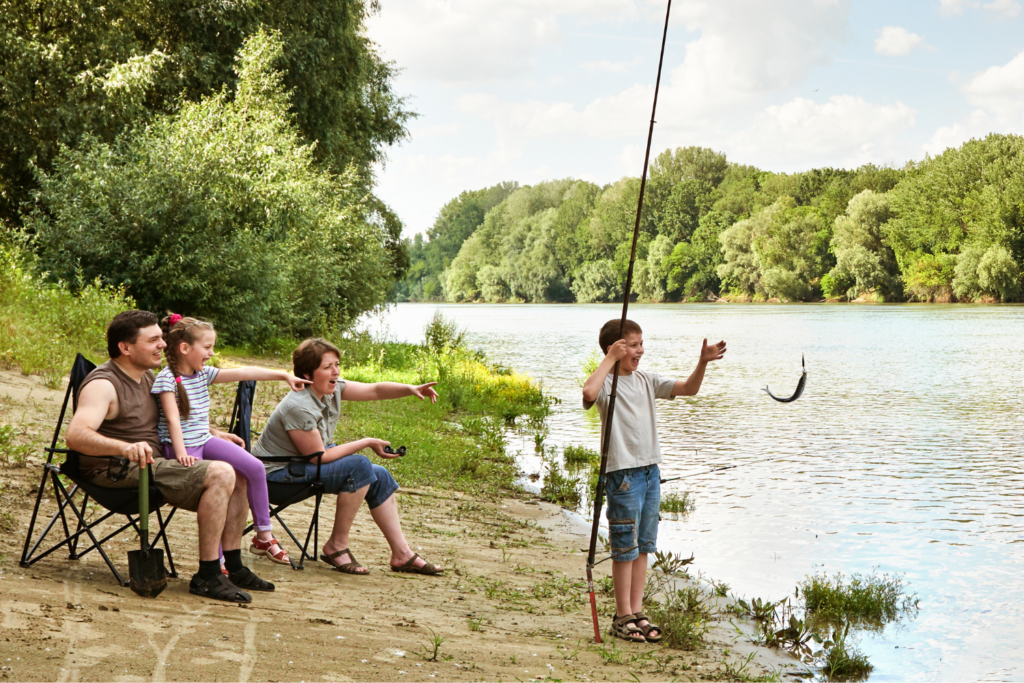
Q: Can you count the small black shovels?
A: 1